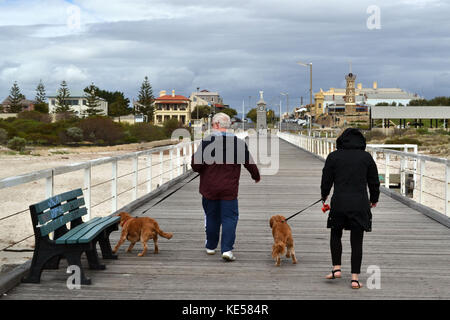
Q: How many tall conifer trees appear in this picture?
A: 5